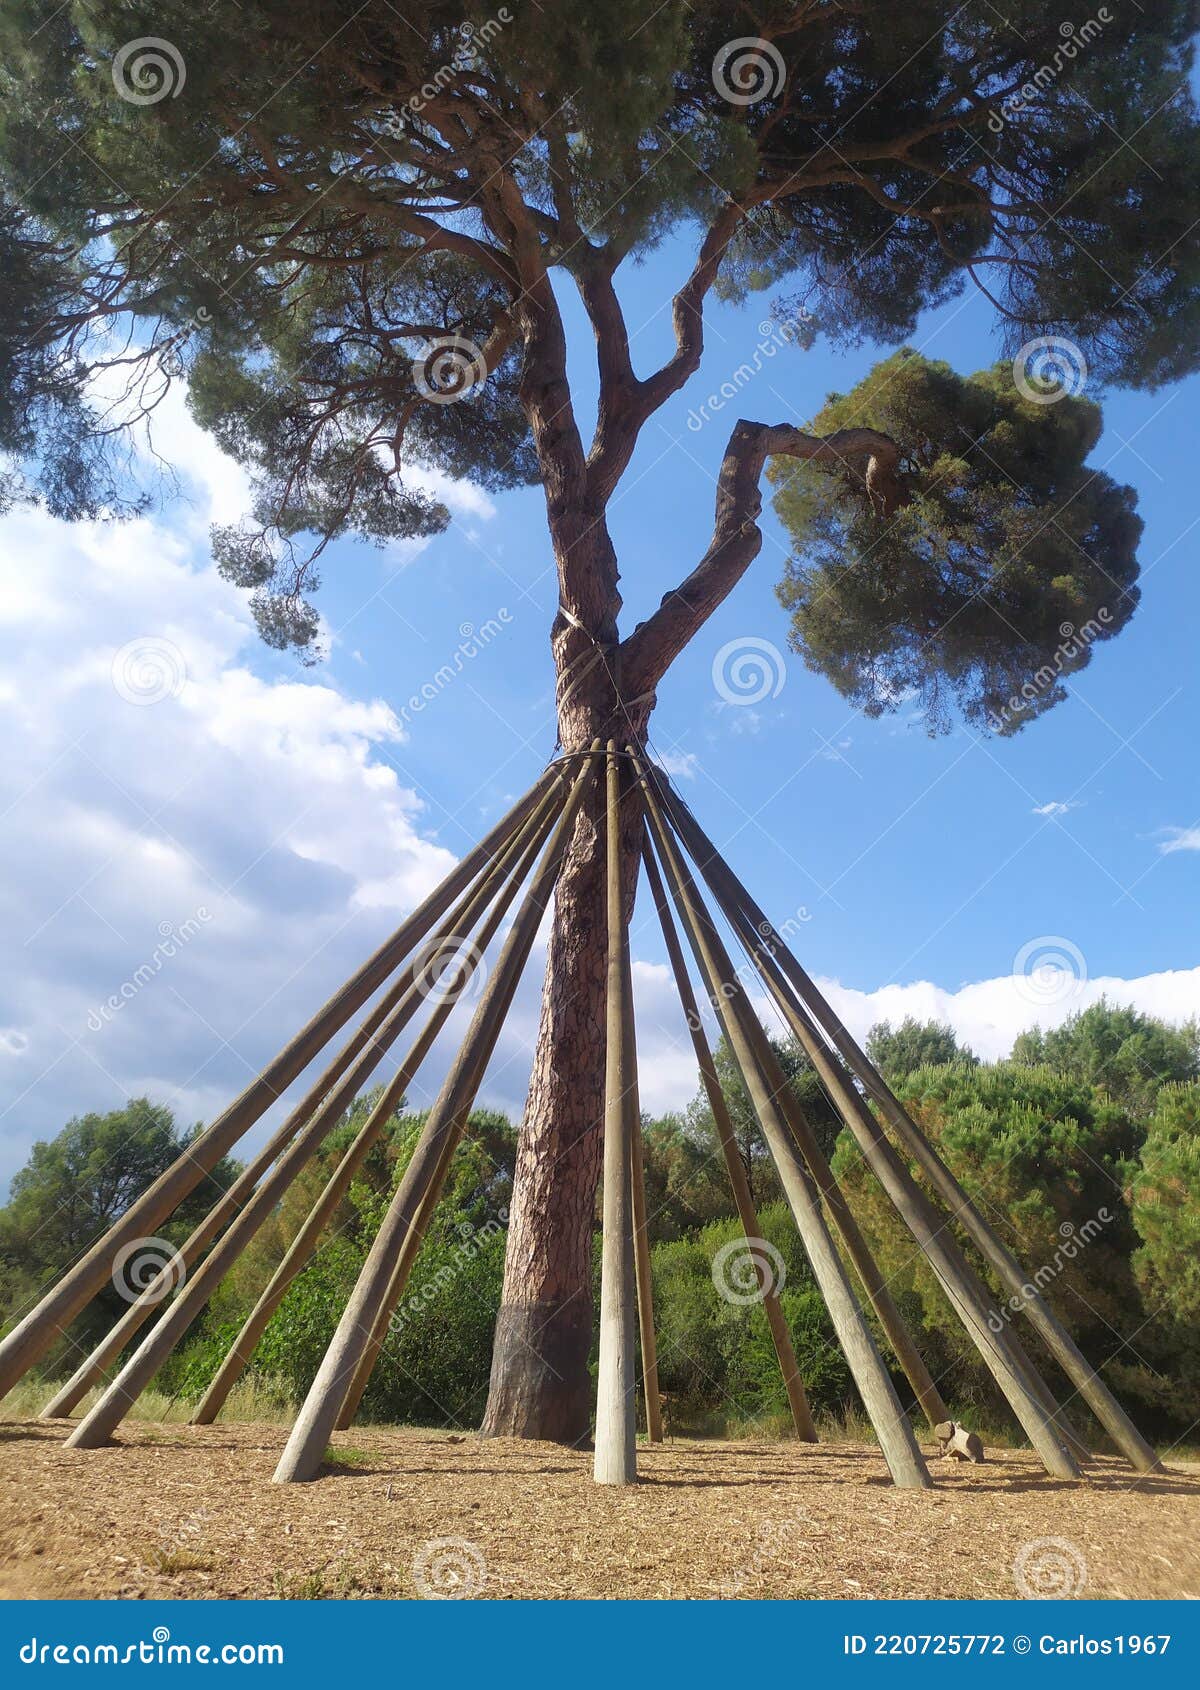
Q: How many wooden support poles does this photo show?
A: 14